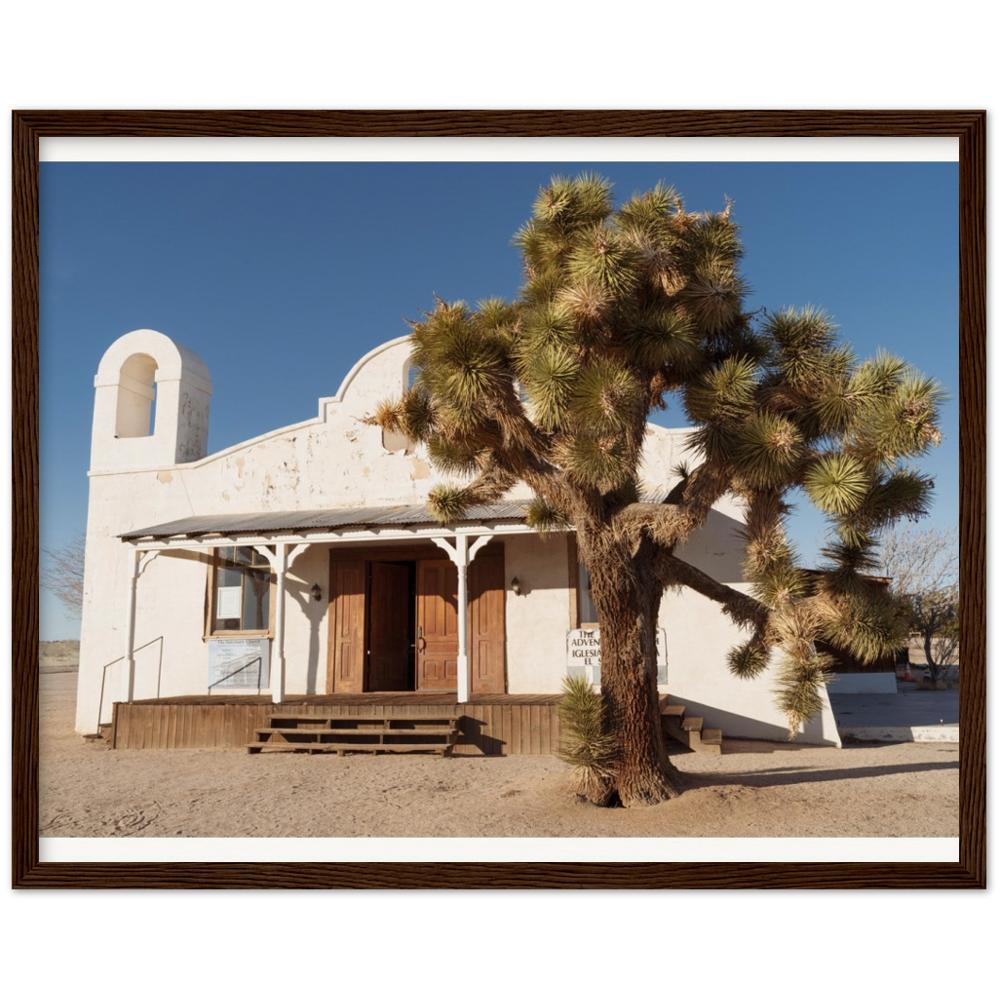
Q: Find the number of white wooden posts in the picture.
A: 3